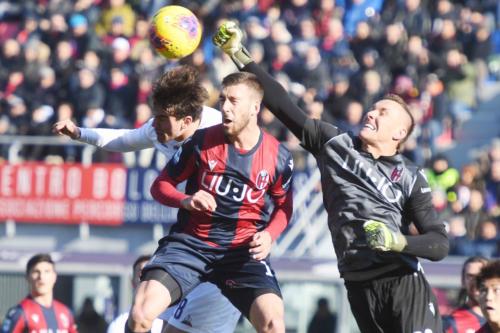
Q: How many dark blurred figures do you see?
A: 2